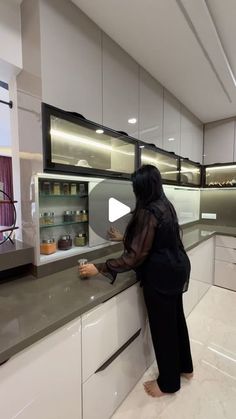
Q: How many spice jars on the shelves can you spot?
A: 12